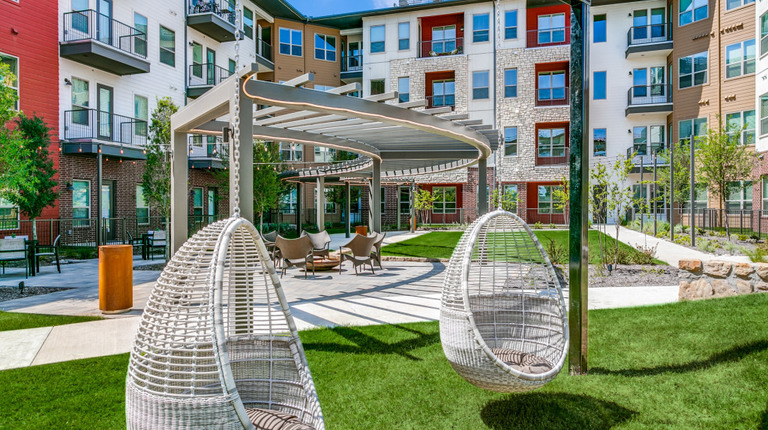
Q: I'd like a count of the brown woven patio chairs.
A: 5